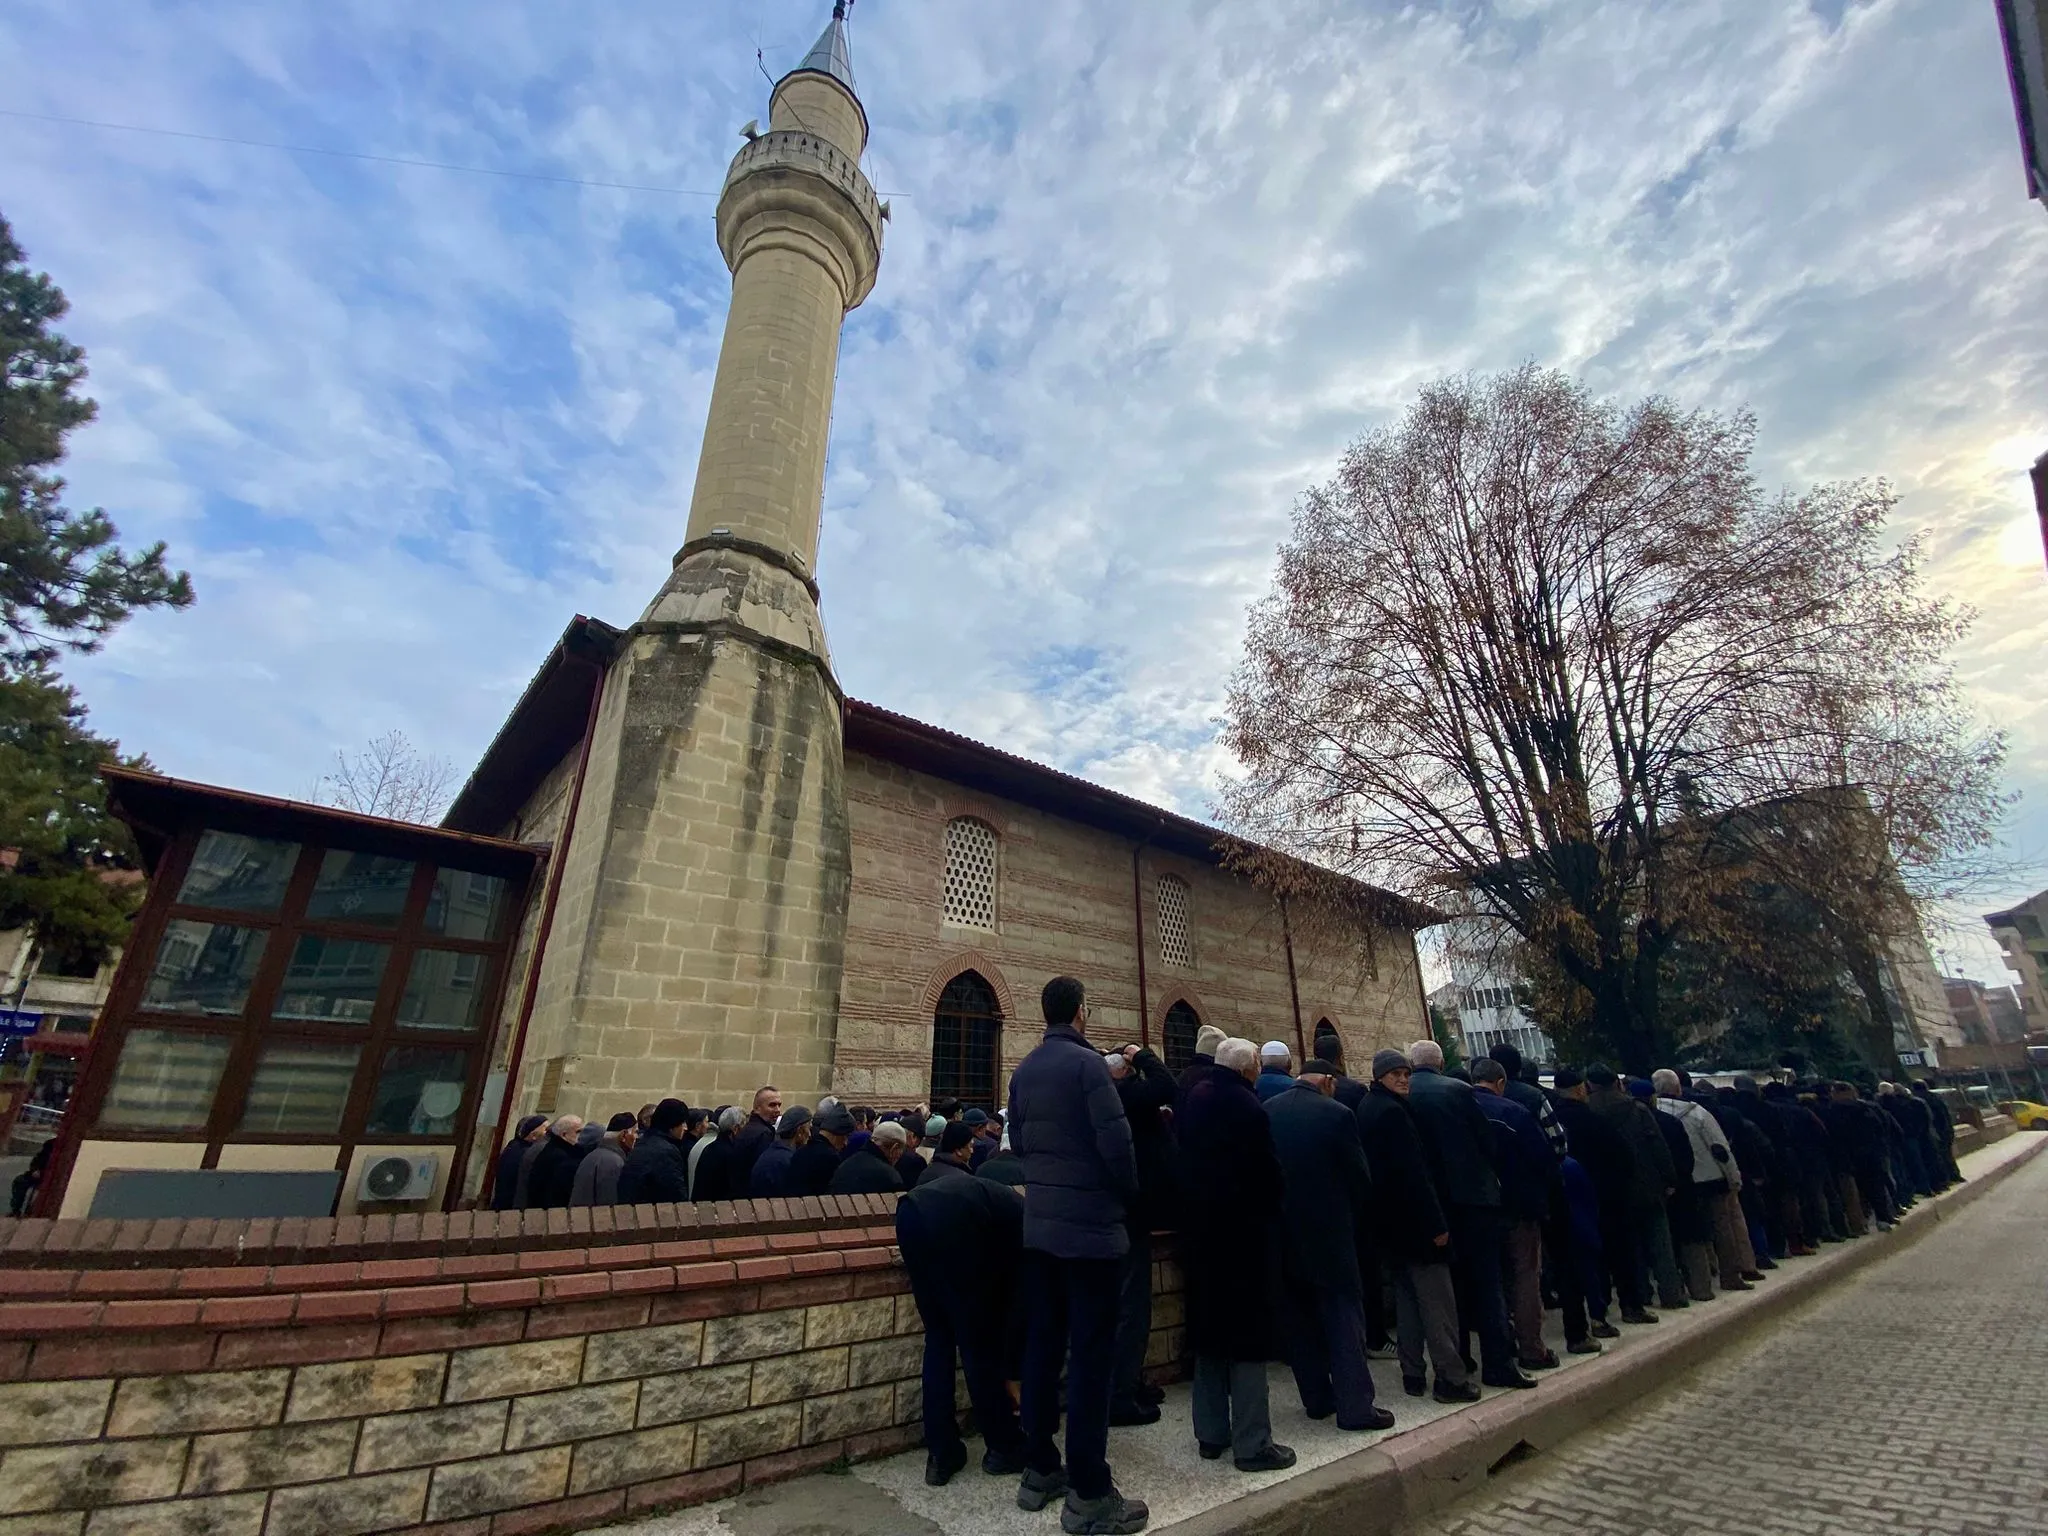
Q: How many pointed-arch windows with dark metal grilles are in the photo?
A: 3